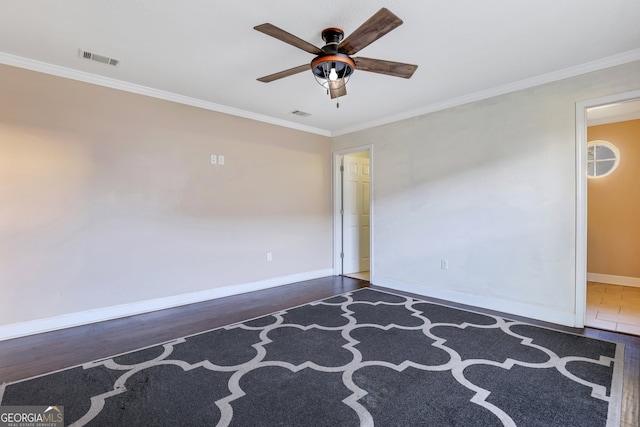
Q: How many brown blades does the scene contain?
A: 5